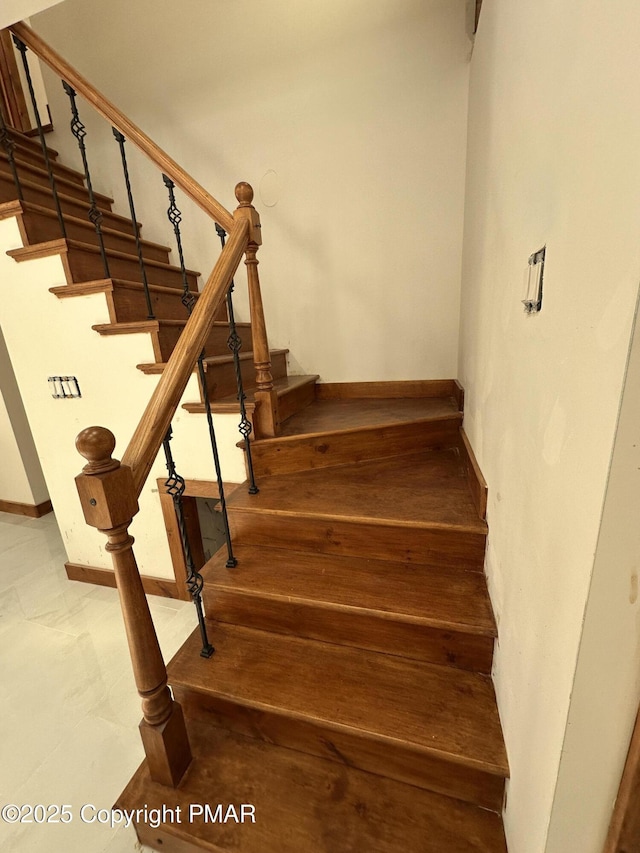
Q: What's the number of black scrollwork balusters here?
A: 5